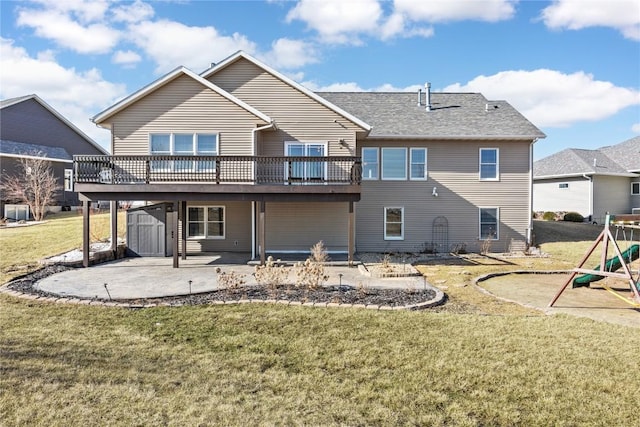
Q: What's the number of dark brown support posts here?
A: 6